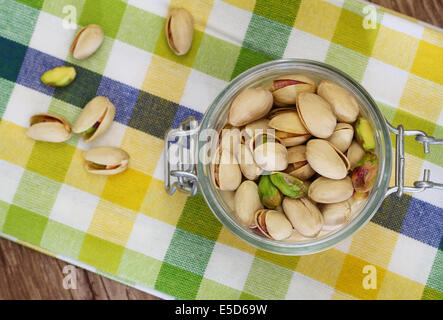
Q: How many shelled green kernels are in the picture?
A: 5